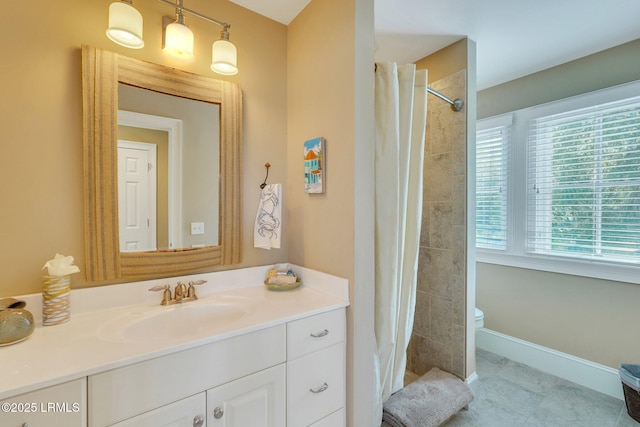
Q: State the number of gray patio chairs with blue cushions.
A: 0